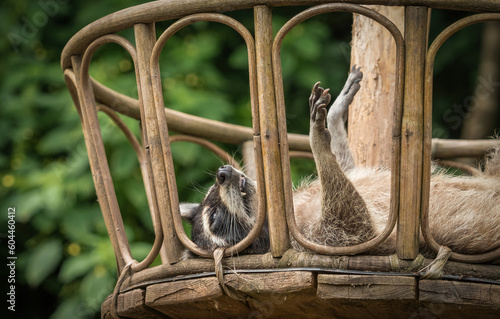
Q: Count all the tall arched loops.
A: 4